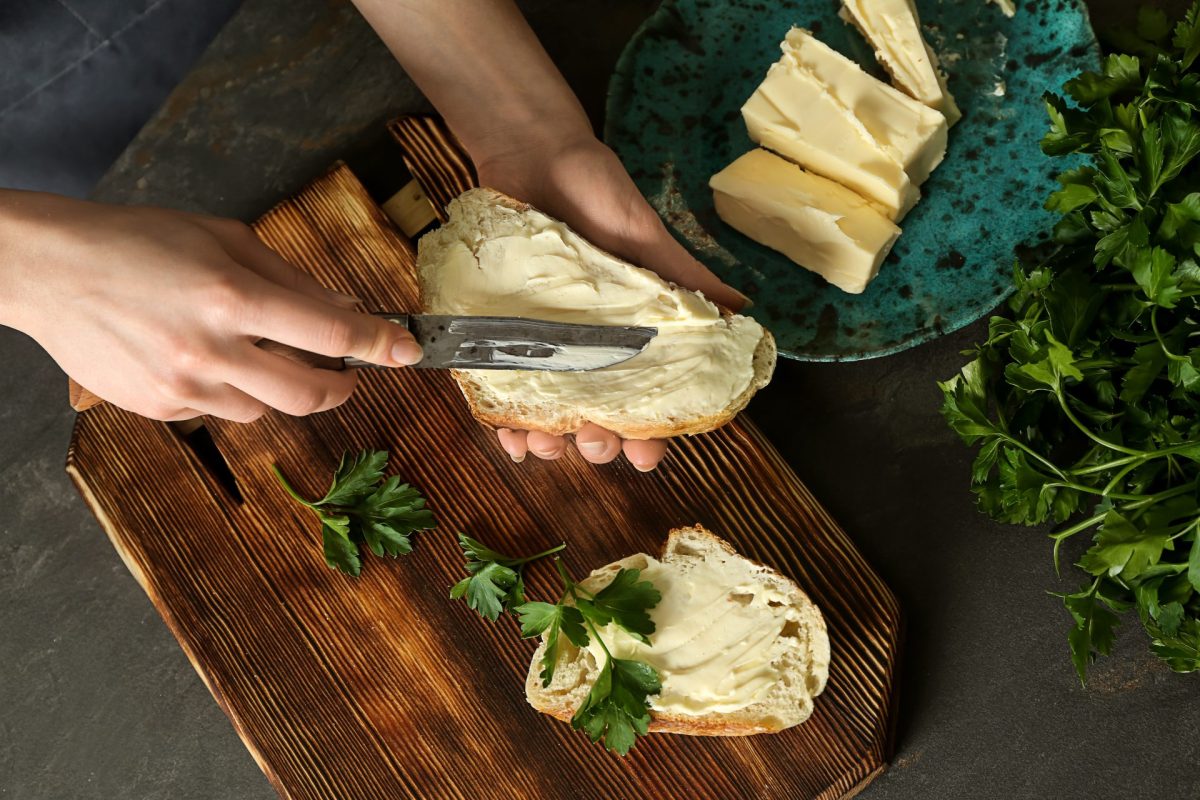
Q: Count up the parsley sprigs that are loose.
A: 3